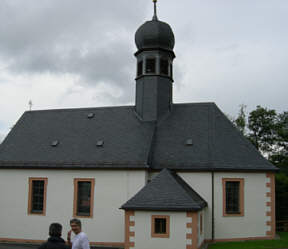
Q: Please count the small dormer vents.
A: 4